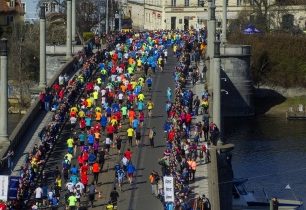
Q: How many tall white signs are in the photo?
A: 2